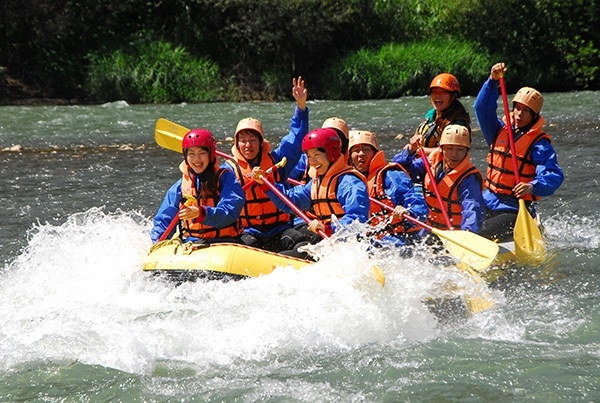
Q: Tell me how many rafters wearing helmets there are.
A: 8